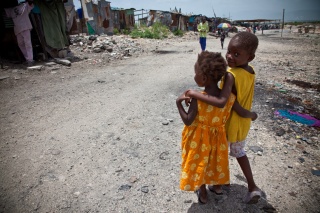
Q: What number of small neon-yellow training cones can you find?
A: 0